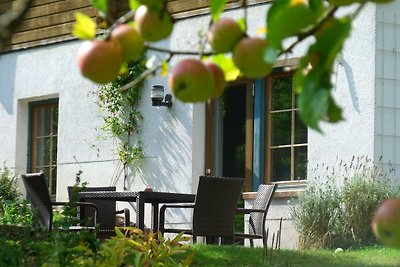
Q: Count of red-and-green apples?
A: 8